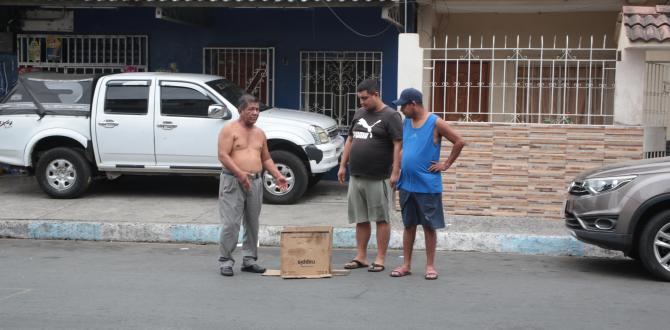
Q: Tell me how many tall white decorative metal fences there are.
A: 1